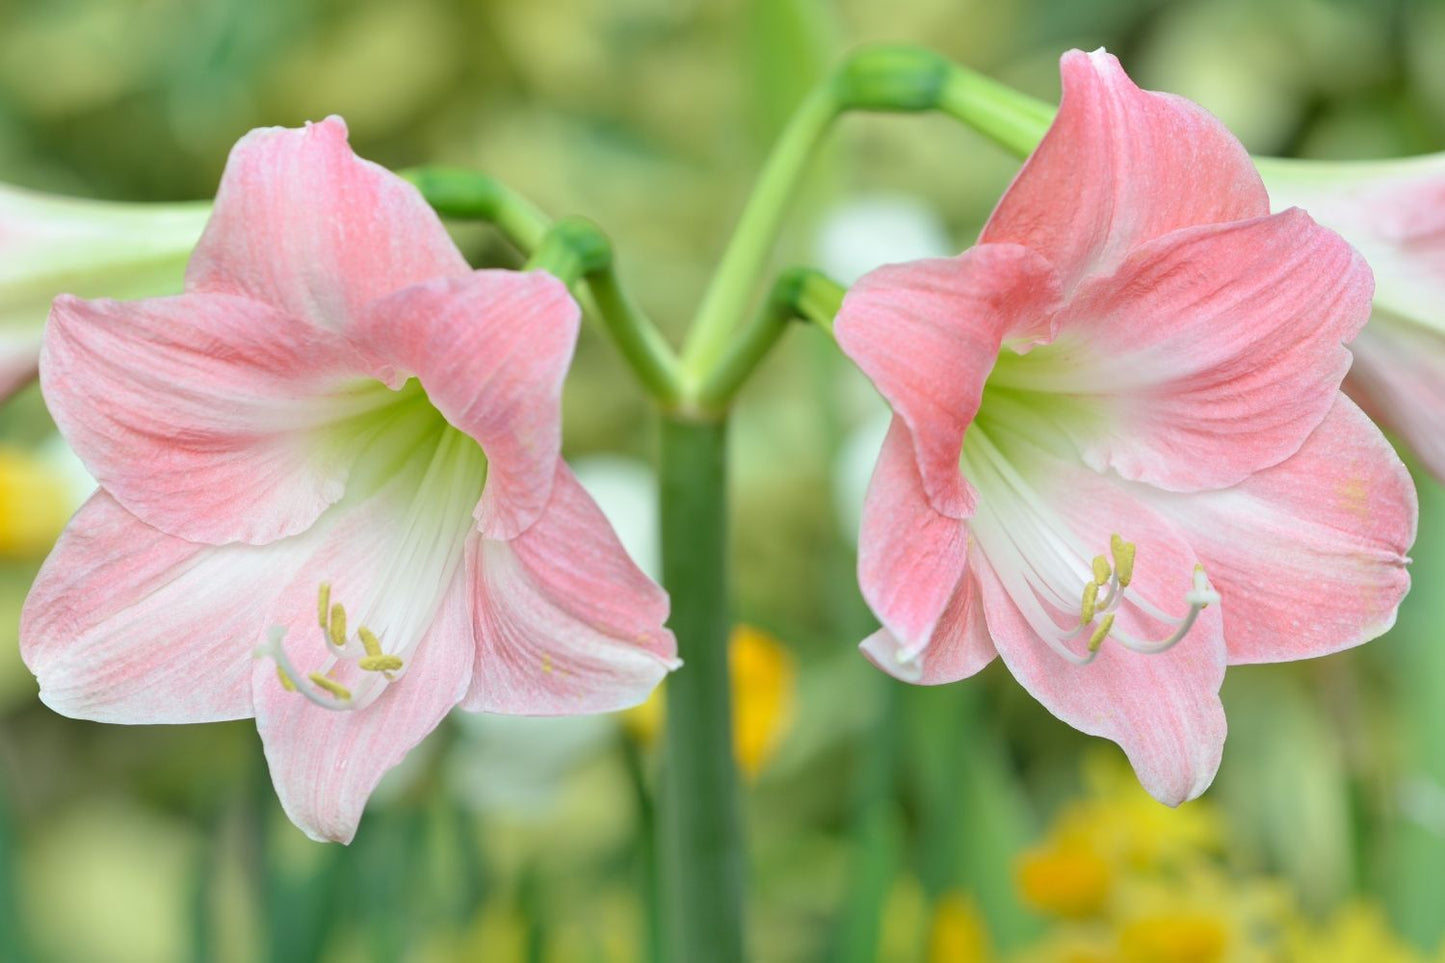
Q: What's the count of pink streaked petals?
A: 12